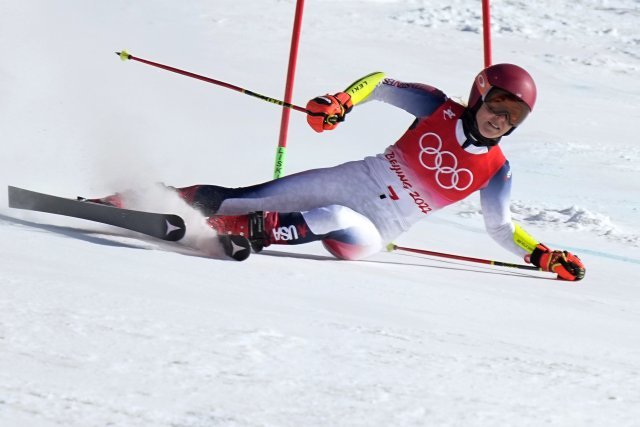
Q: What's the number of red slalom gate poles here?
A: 2